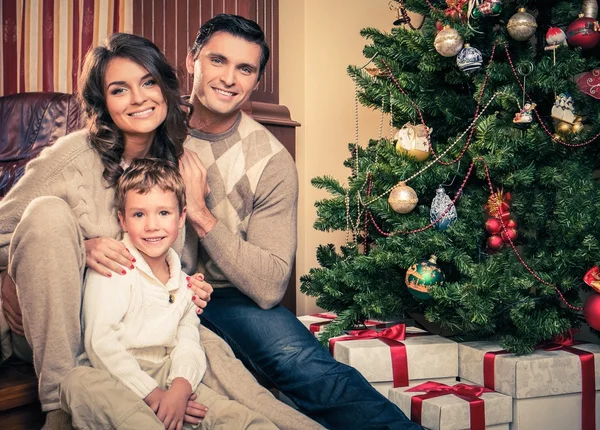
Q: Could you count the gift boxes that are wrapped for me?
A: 4